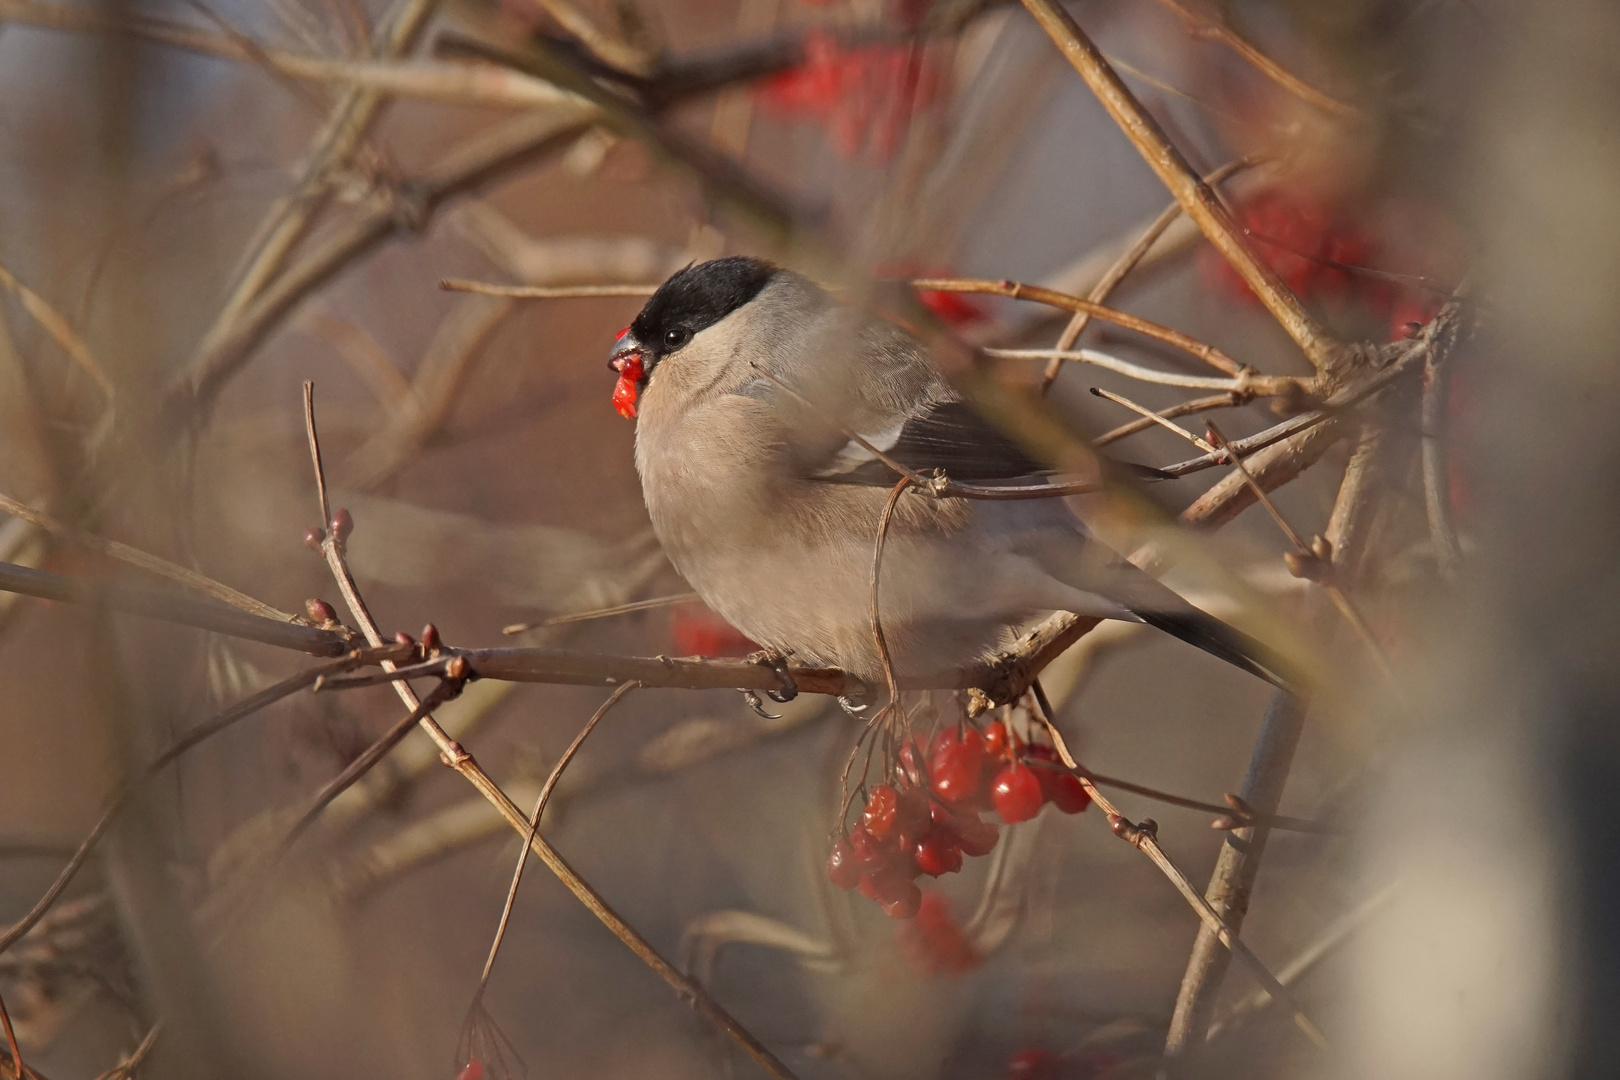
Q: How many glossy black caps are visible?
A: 1